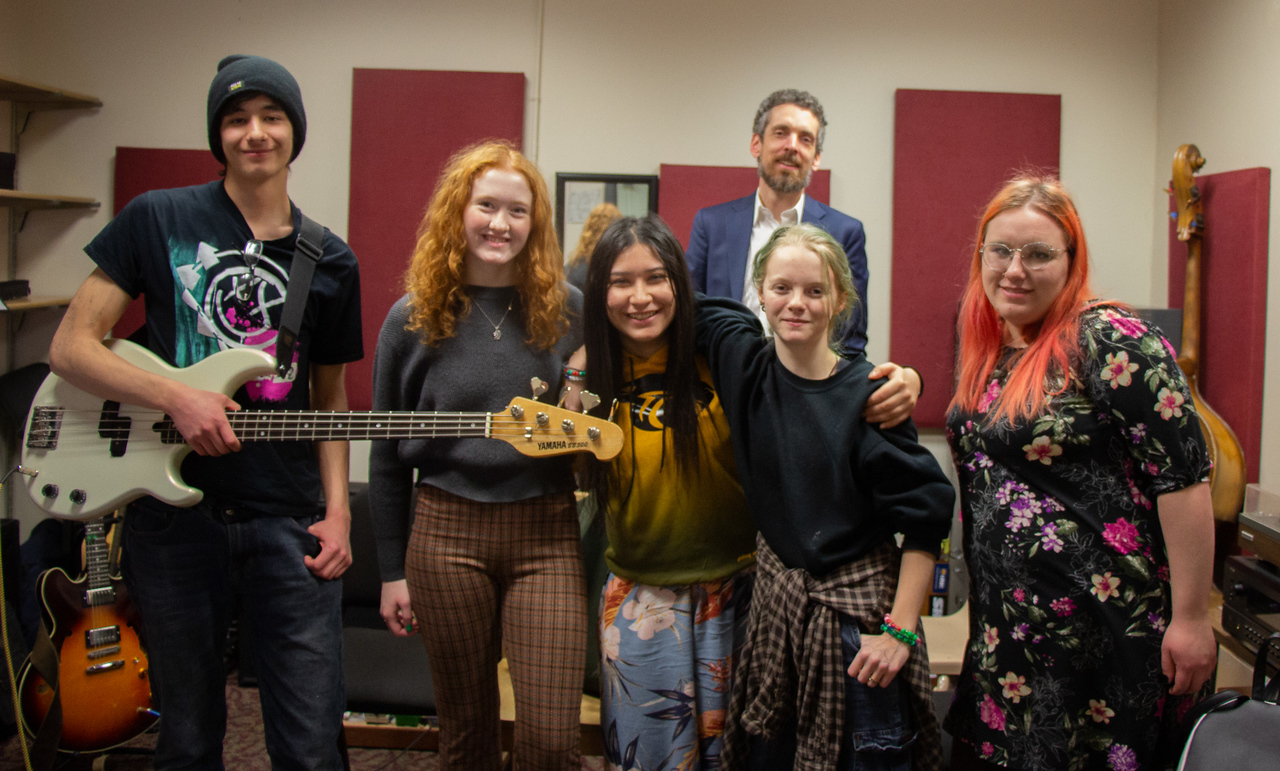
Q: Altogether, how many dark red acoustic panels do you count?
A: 5